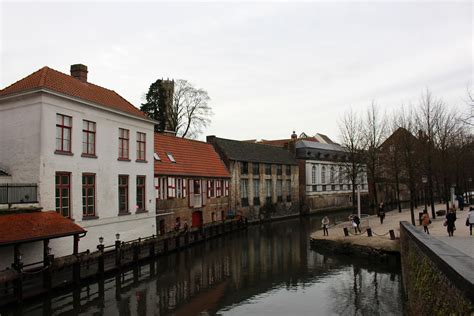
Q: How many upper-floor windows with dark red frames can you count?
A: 4